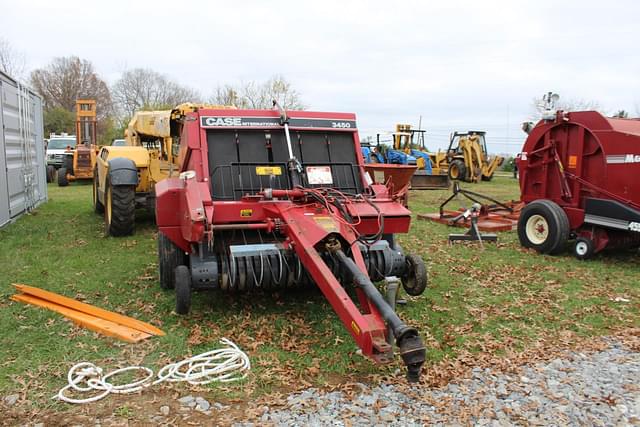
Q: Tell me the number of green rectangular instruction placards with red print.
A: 0